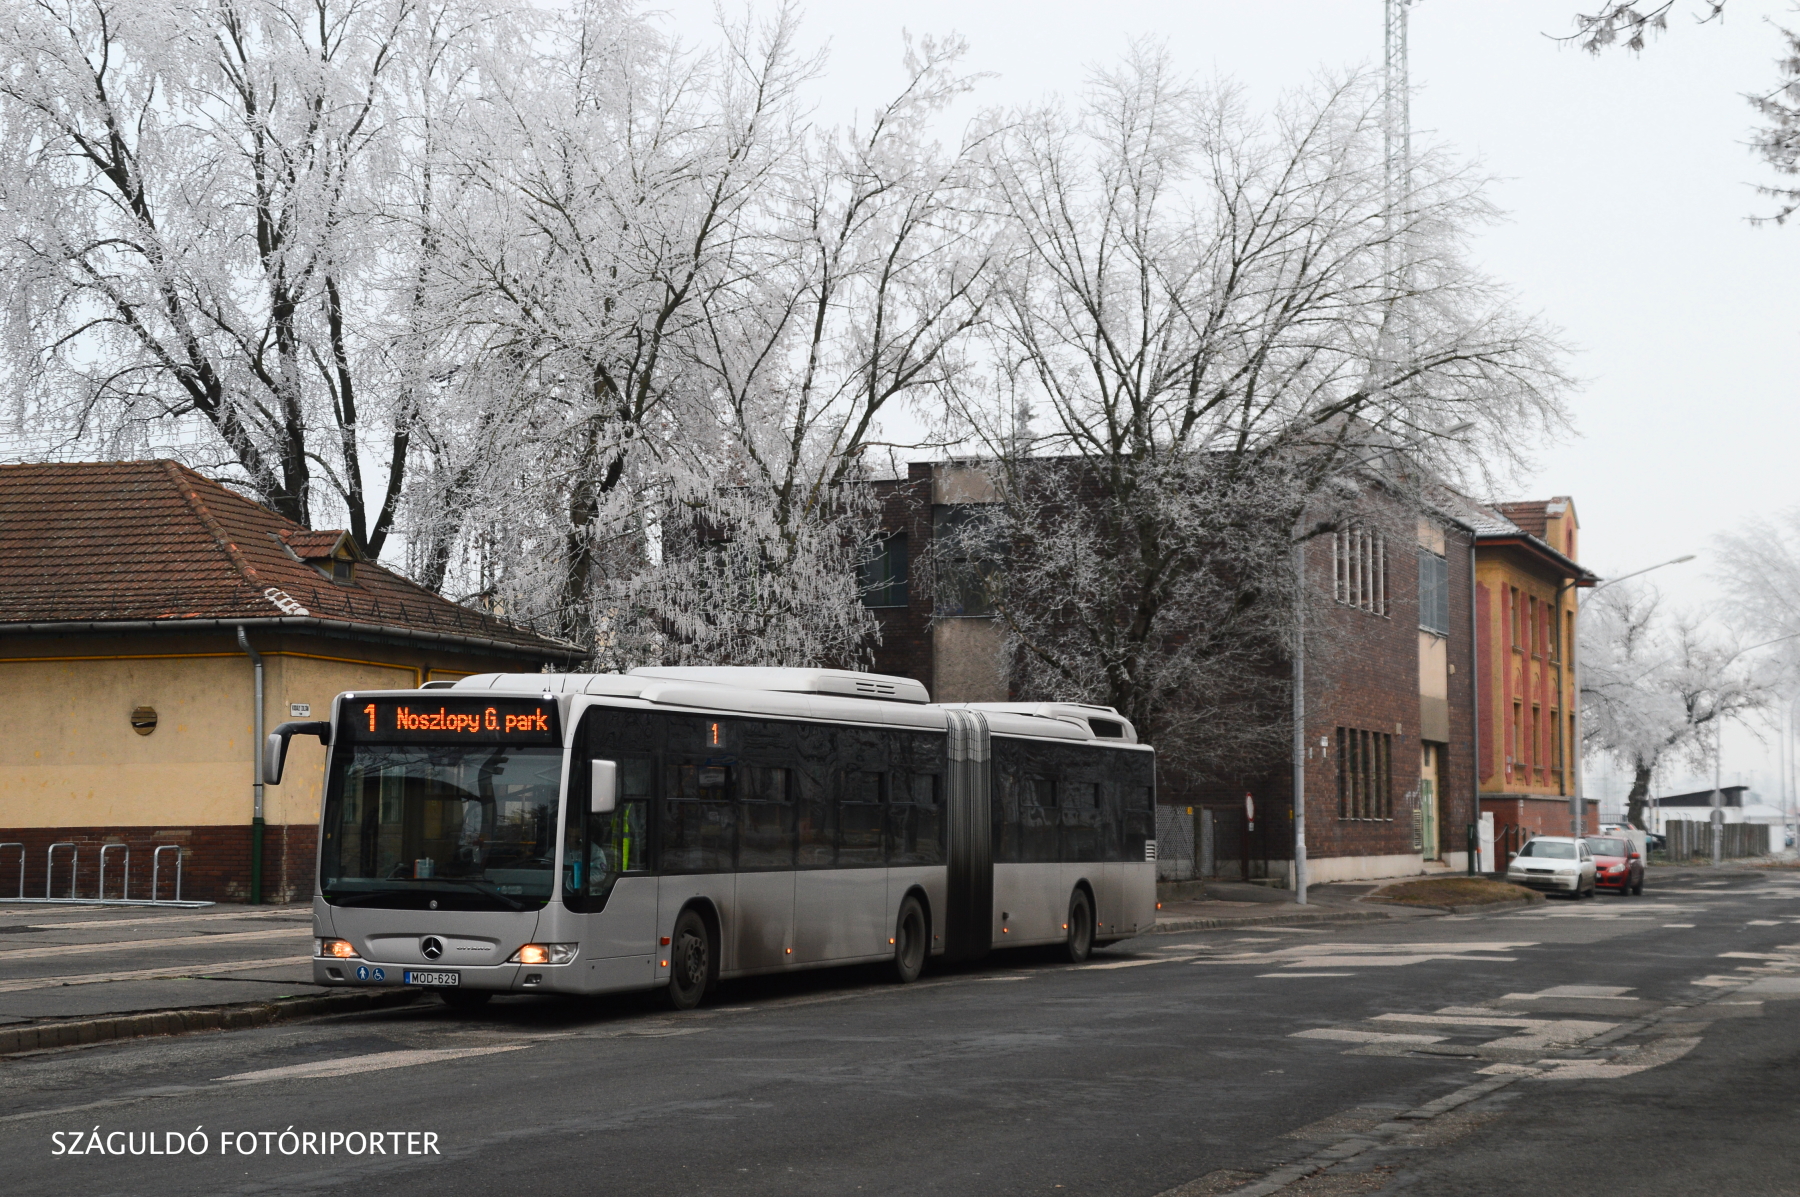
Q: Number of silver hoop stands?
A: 4